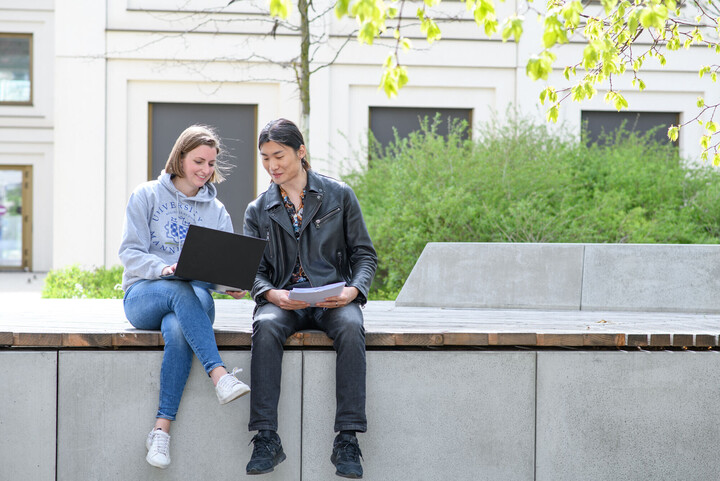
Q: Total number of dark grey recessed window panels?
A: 3